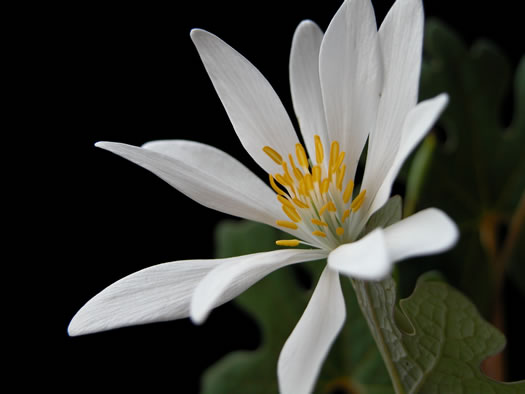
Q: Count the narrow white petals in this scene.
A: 12